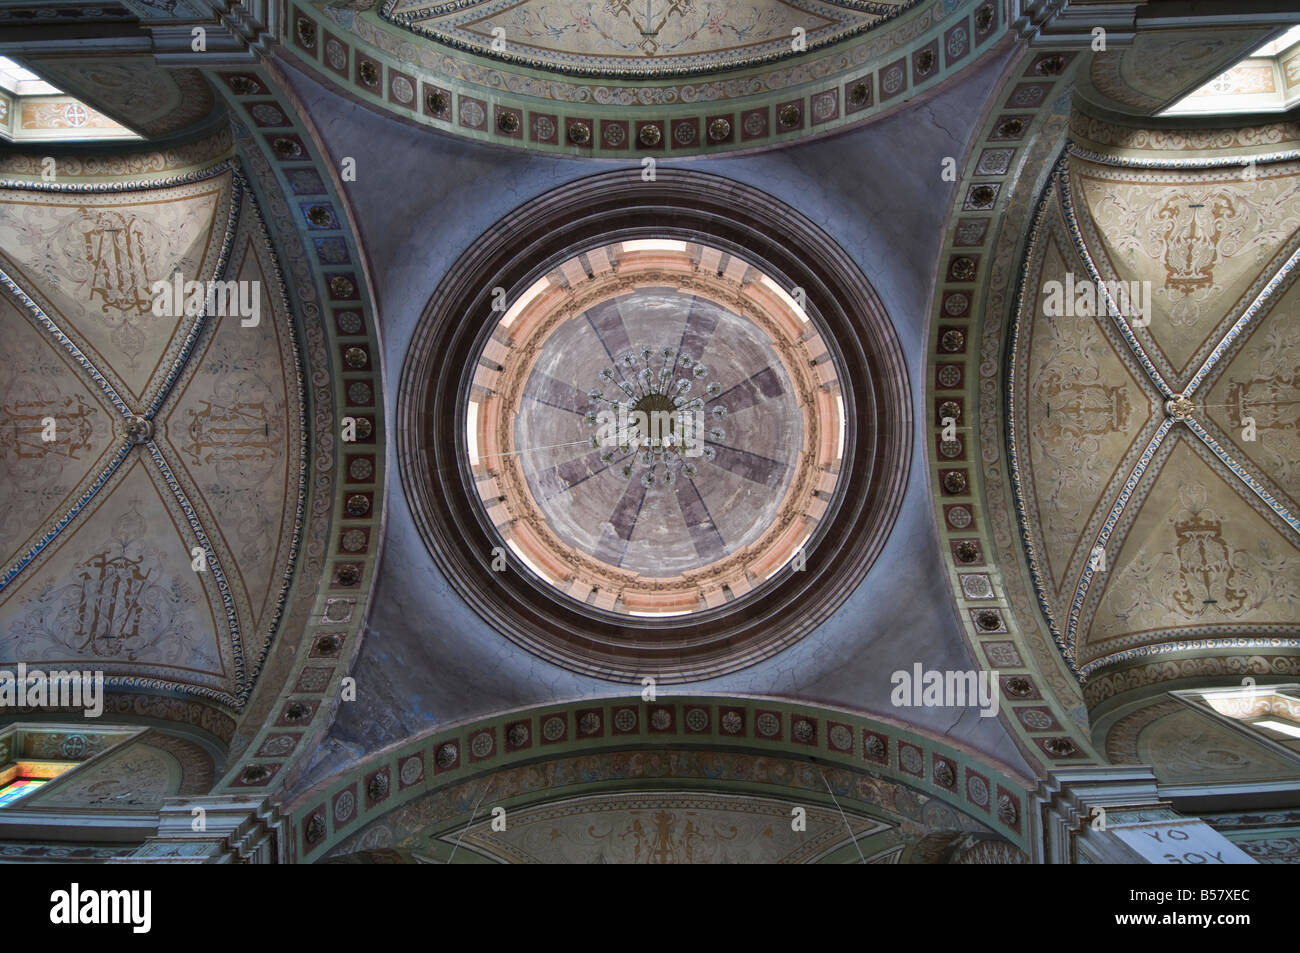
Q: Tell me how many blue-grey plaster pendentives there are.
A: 4